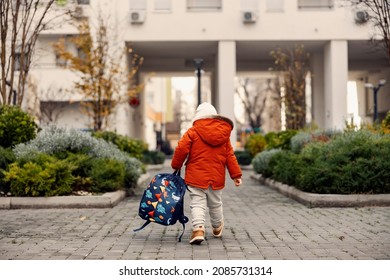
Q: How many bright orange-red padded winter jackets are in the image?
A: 1